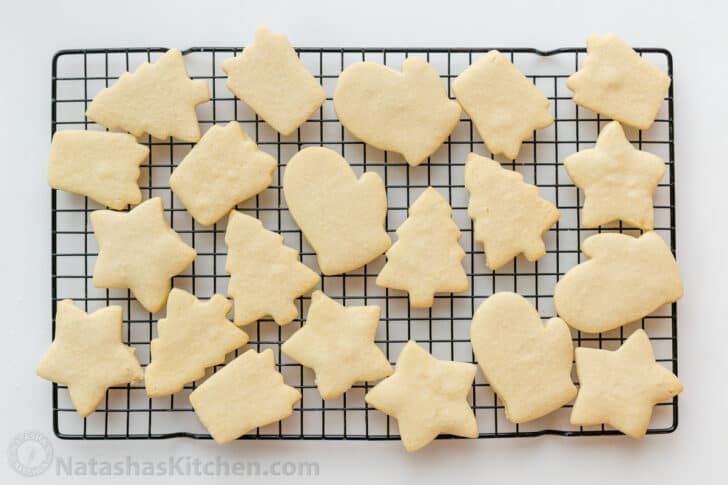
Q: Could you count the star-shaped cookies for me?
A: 6